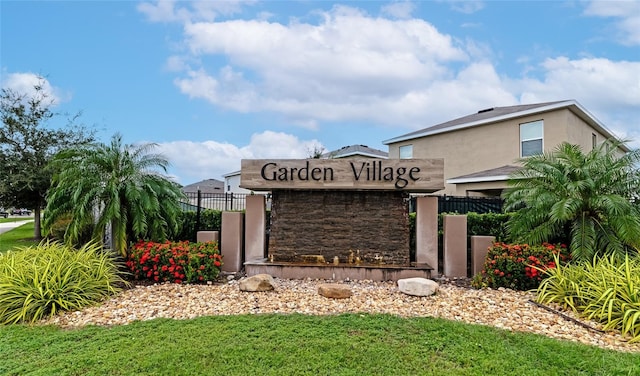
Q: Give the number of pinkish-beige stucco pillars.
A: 6